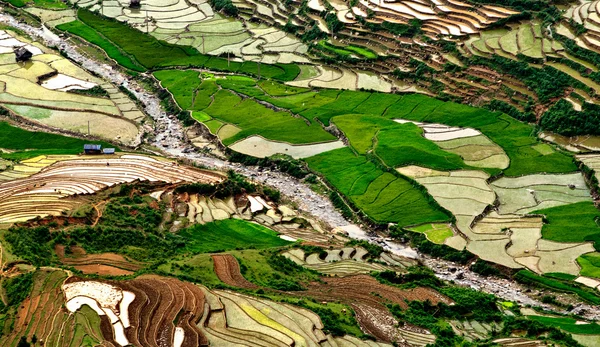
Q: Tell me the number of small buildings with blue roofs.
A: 2